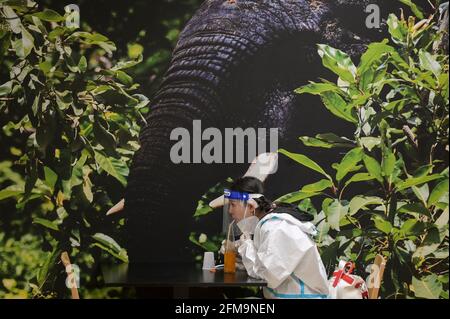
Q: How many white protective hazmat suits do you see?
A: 1